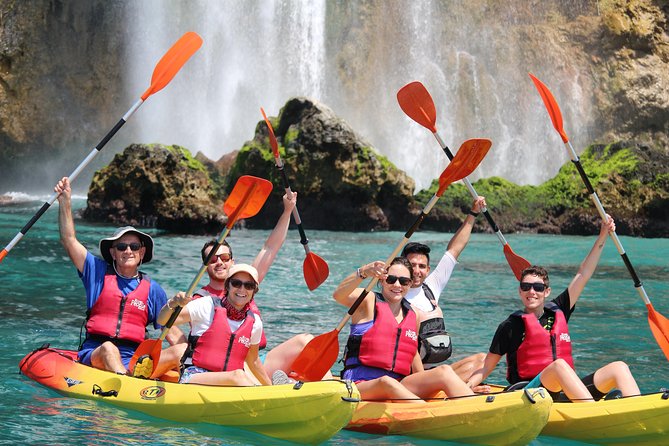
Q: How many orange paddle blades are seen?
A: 12